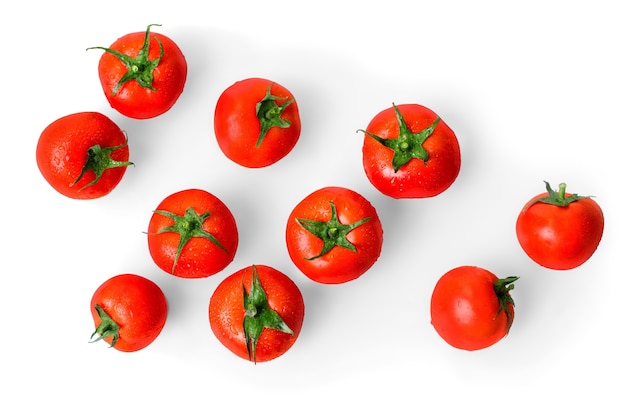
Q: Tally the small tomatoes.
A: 10